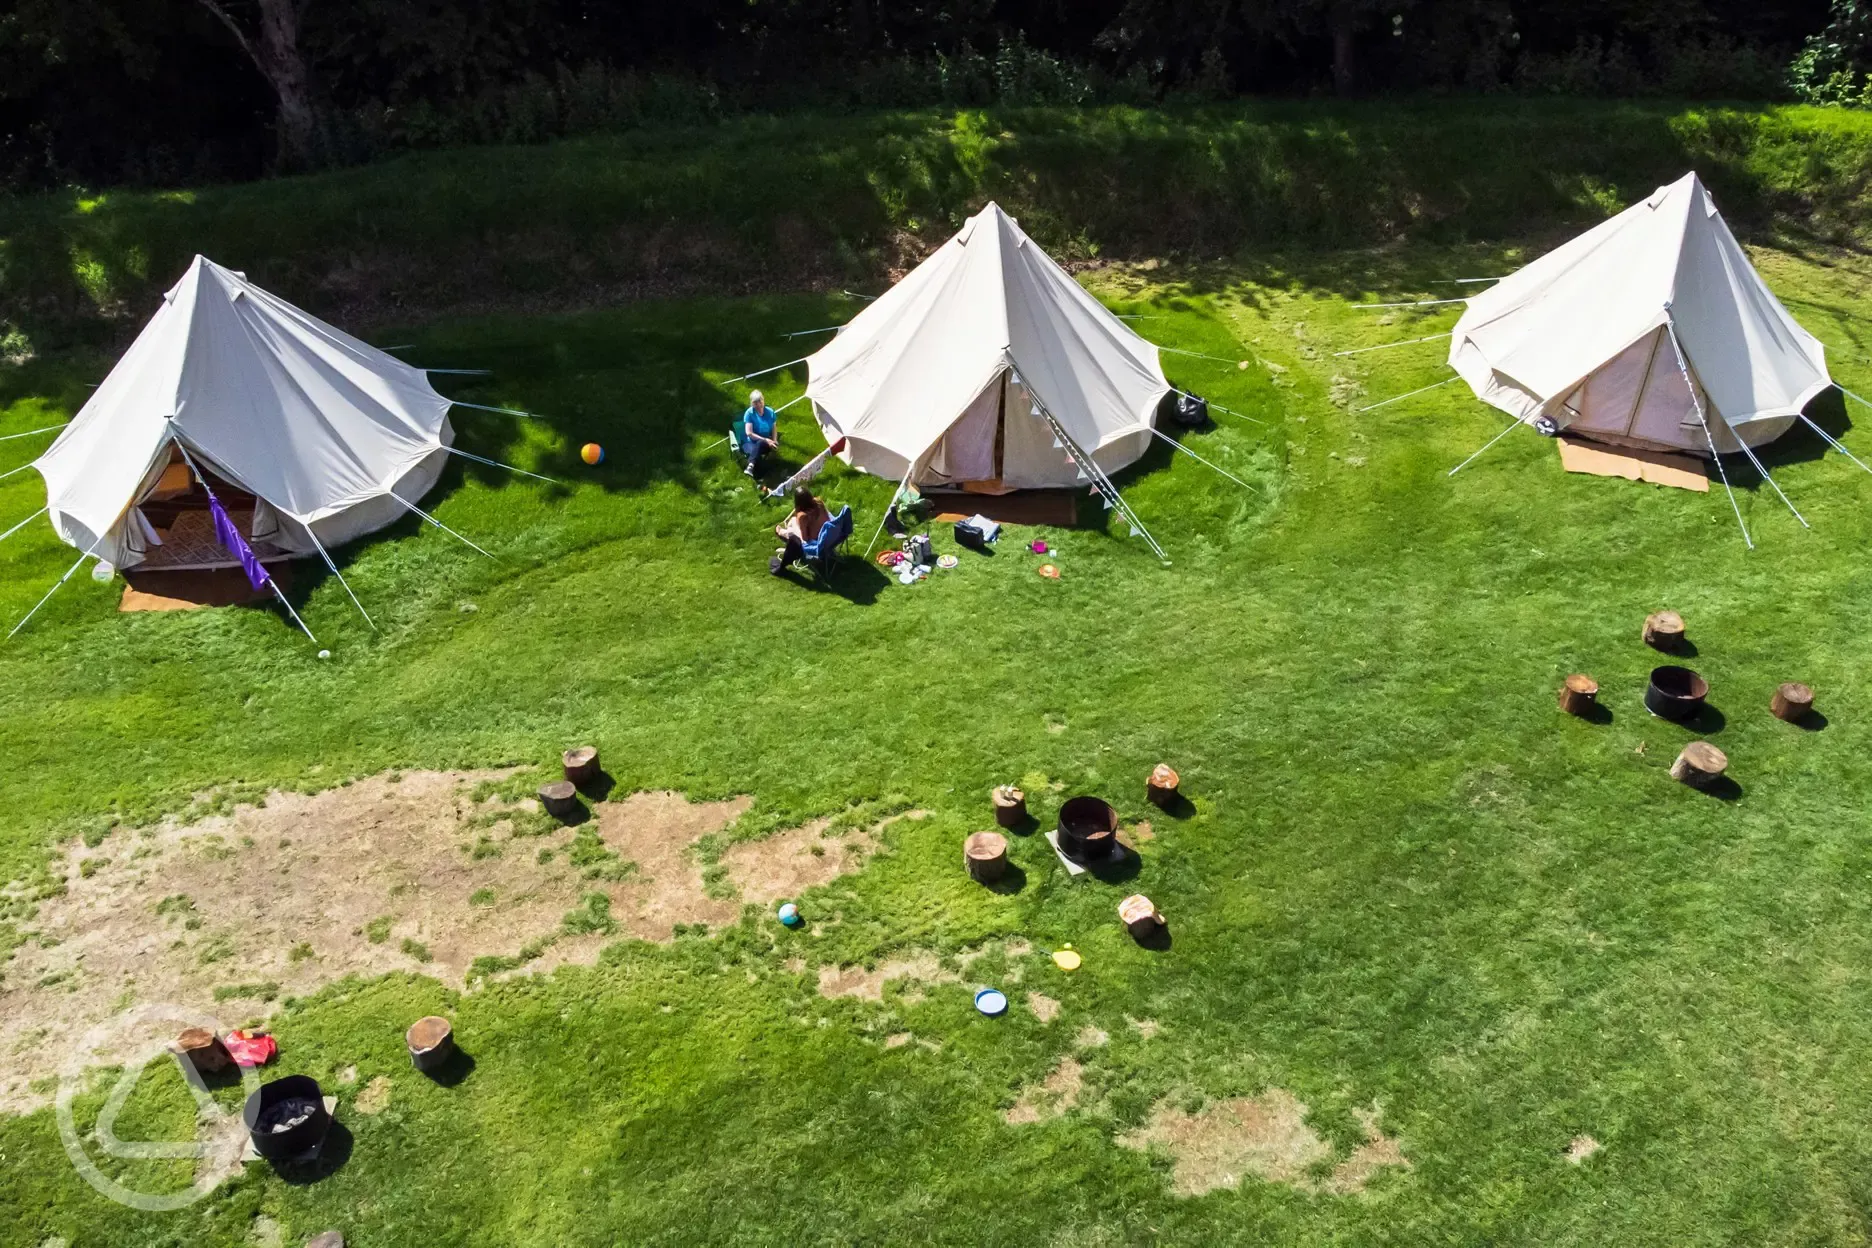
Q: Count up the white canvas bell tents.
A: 3